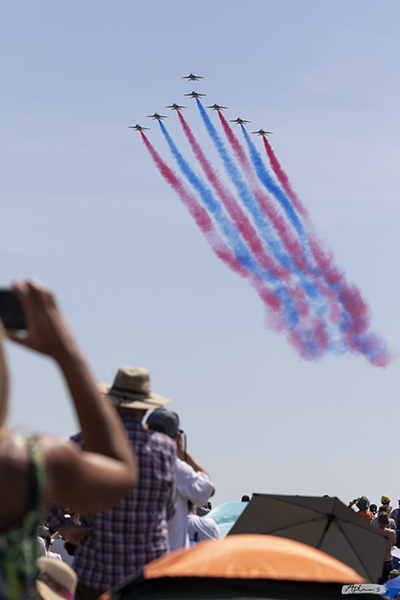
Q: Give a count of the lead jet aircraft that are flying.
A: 1